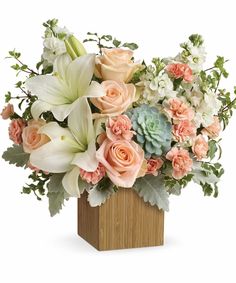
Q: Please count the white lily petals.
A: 11